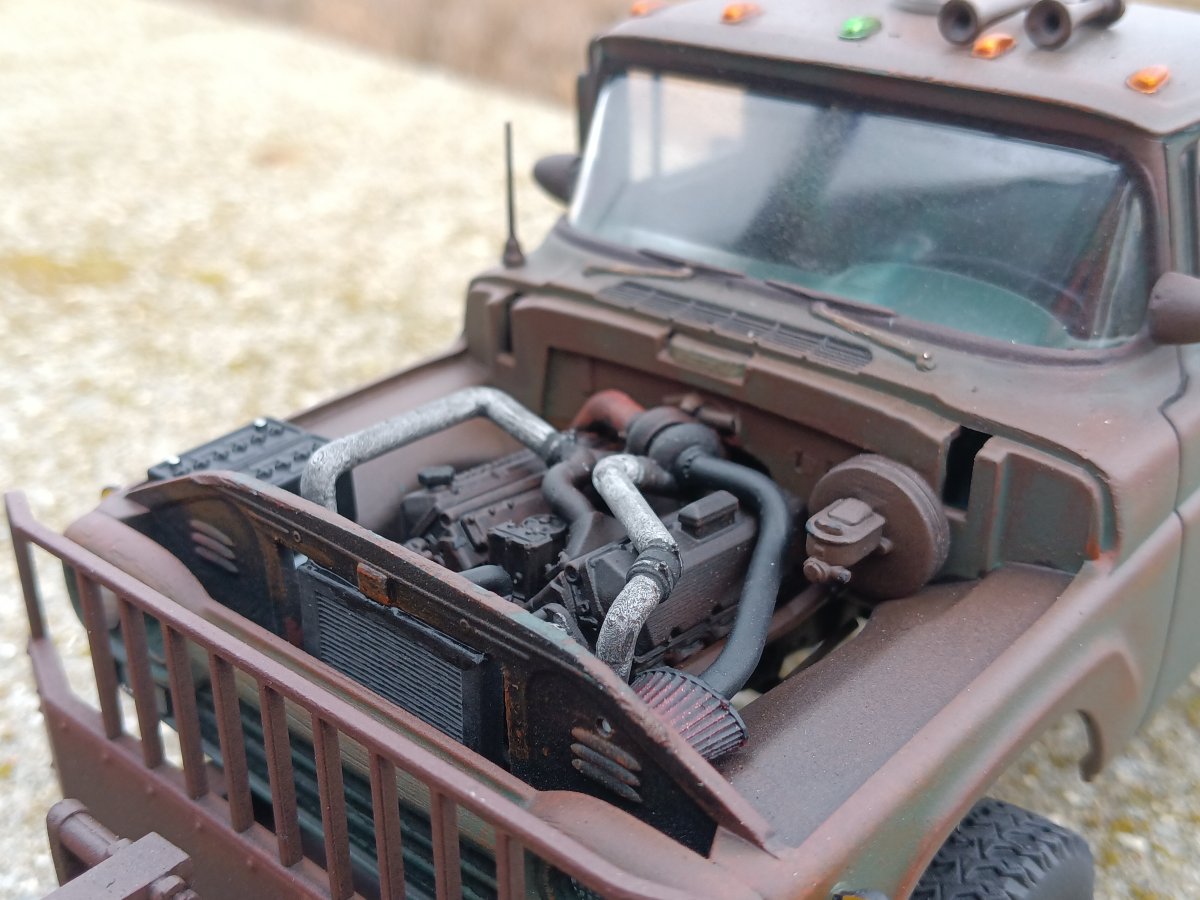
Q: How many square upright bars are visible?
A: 10